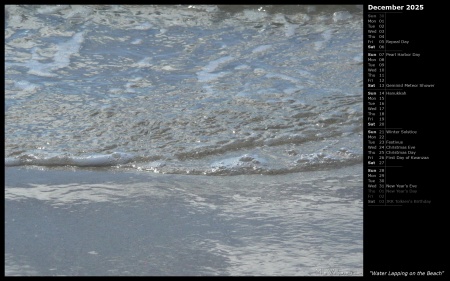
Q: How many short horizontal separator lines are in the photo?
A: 6